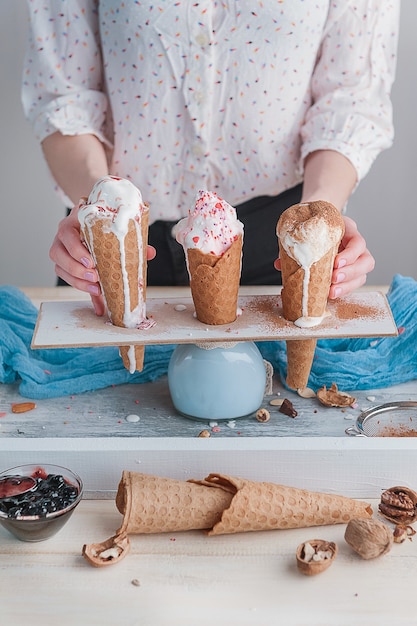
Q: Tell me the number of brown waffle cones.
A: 5